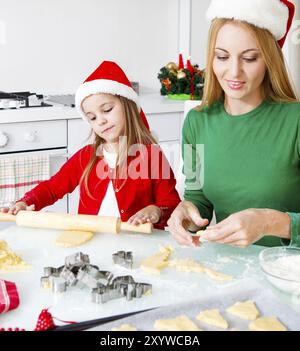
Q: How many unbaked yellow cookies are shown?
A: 5